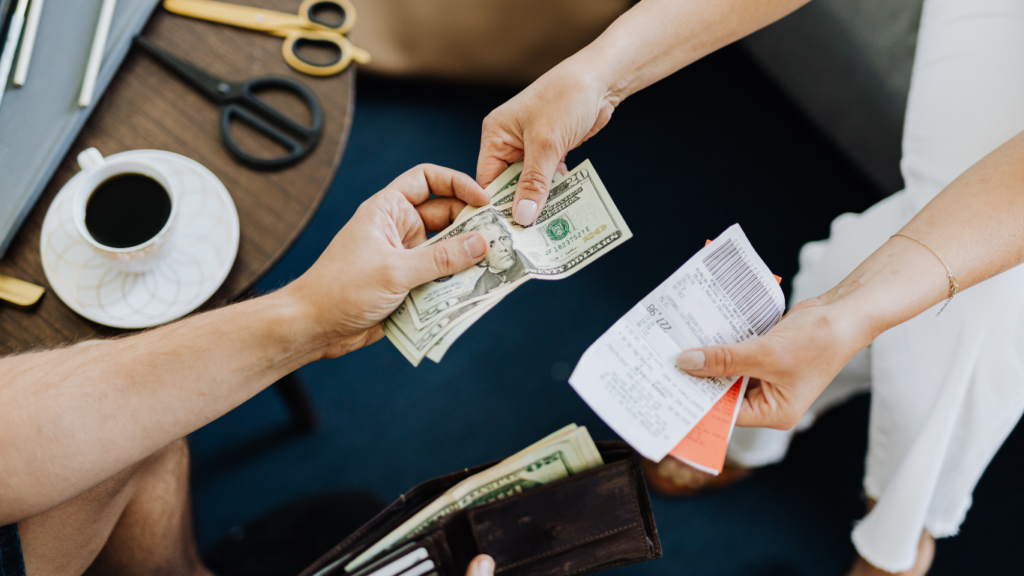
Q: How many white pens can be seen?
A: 3